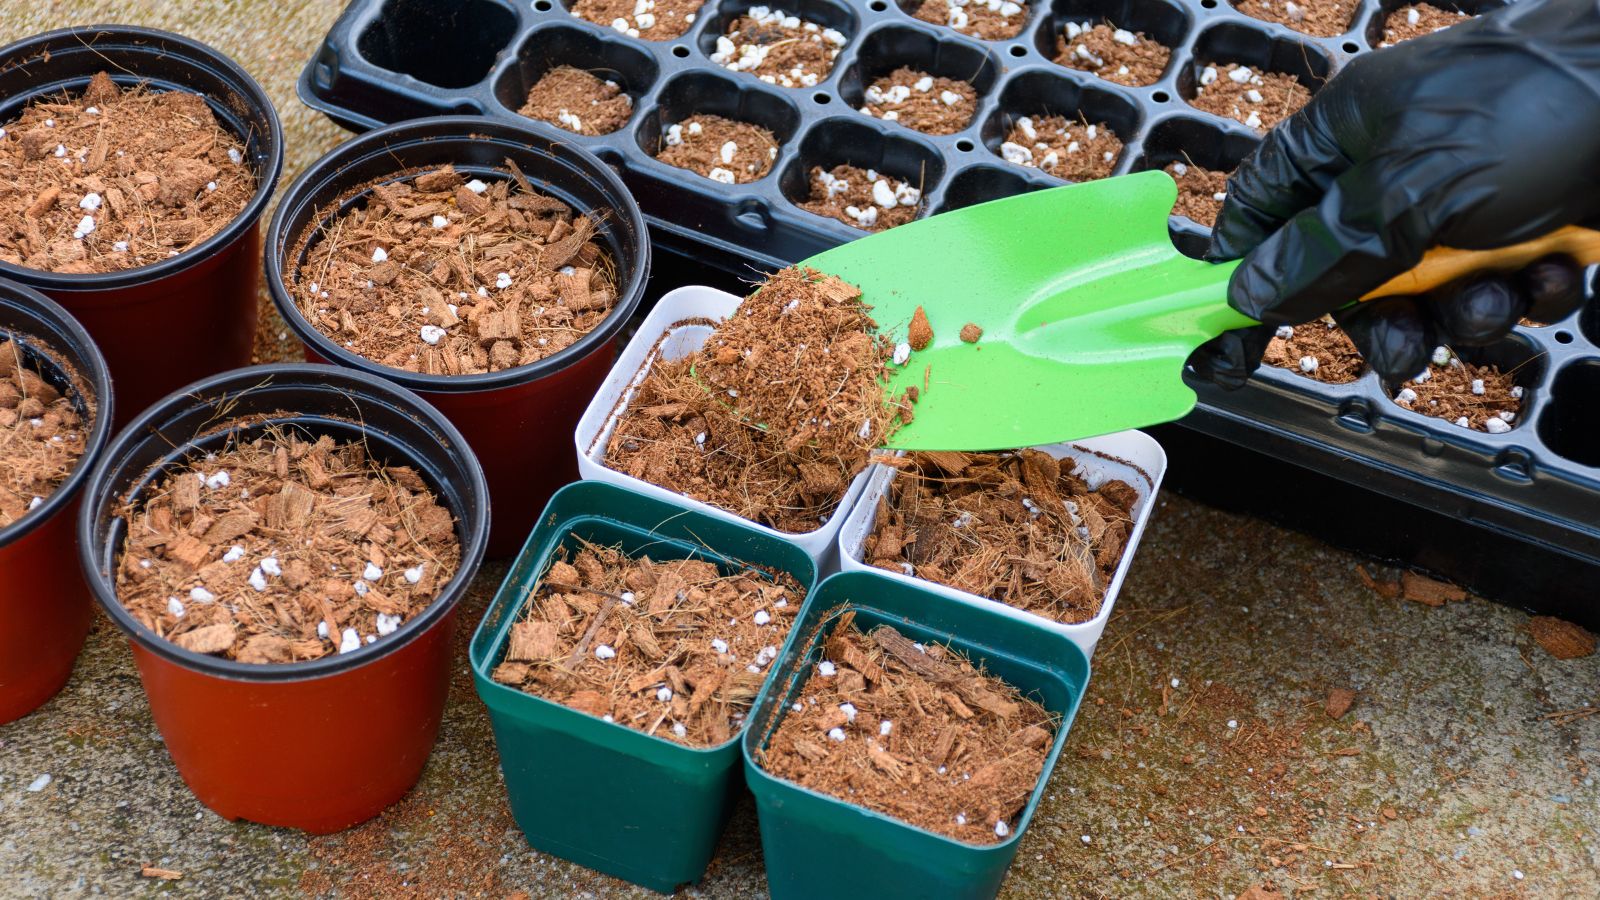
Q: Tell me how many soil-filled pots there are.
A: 8